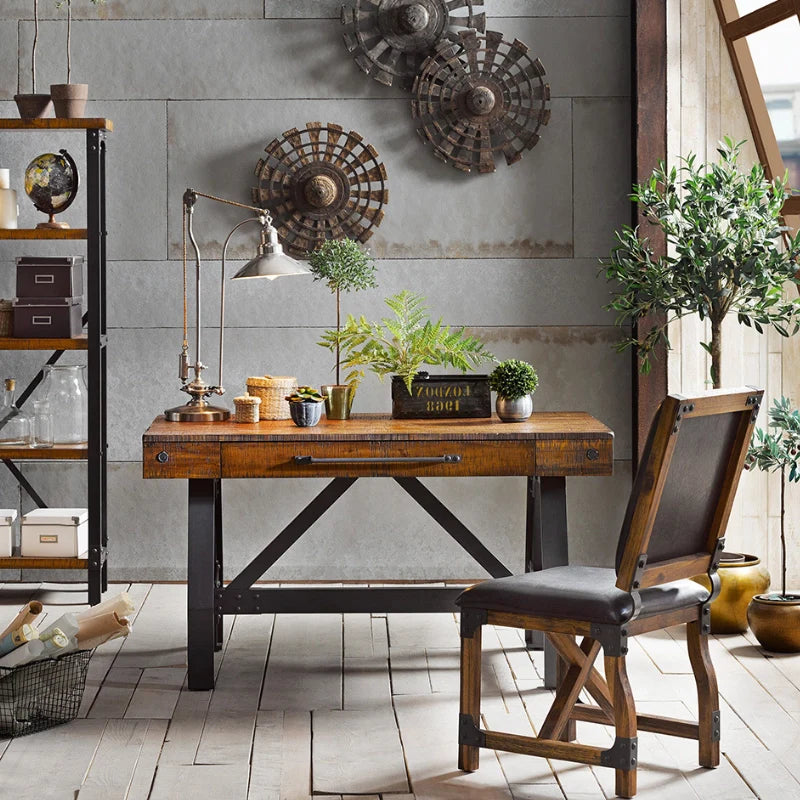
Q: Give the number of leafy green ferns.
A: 1